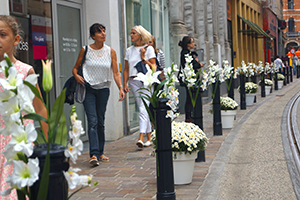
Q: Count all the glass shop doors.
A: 1